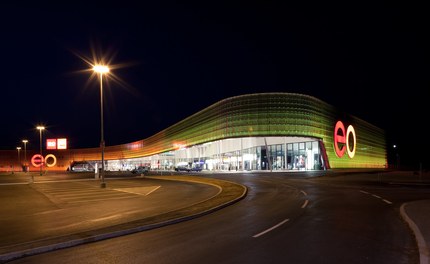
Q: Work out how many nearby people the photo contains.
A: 0